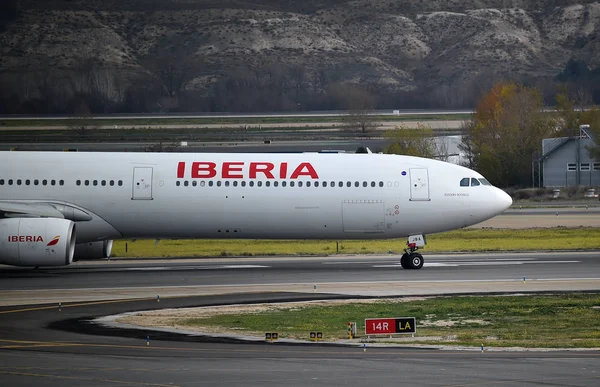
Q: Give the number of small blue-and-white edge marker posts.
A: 7